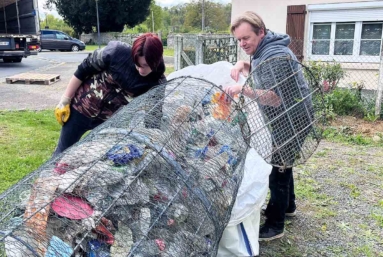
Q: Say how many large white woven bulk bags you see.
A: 1